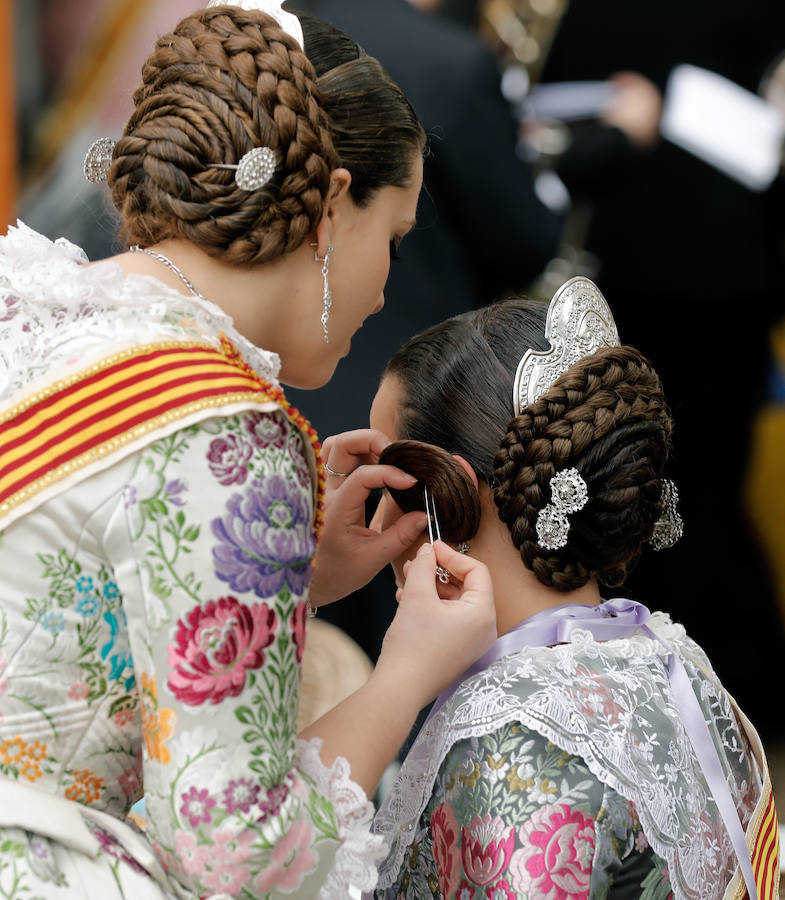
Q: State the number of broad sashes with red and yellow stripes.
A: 2